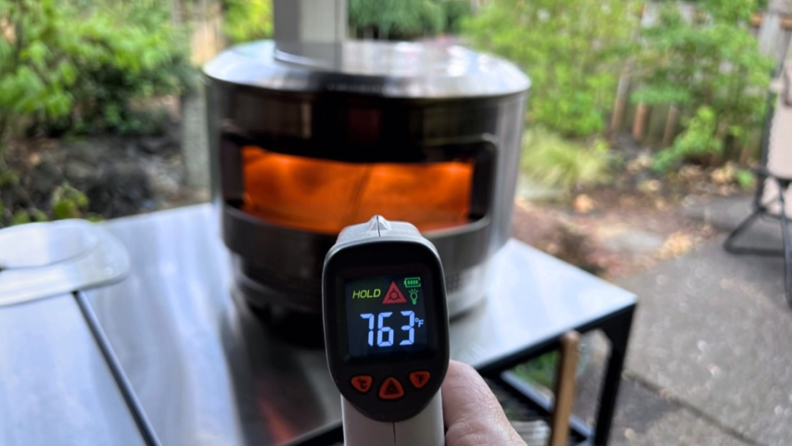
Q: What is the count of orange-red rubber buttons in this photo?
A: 3